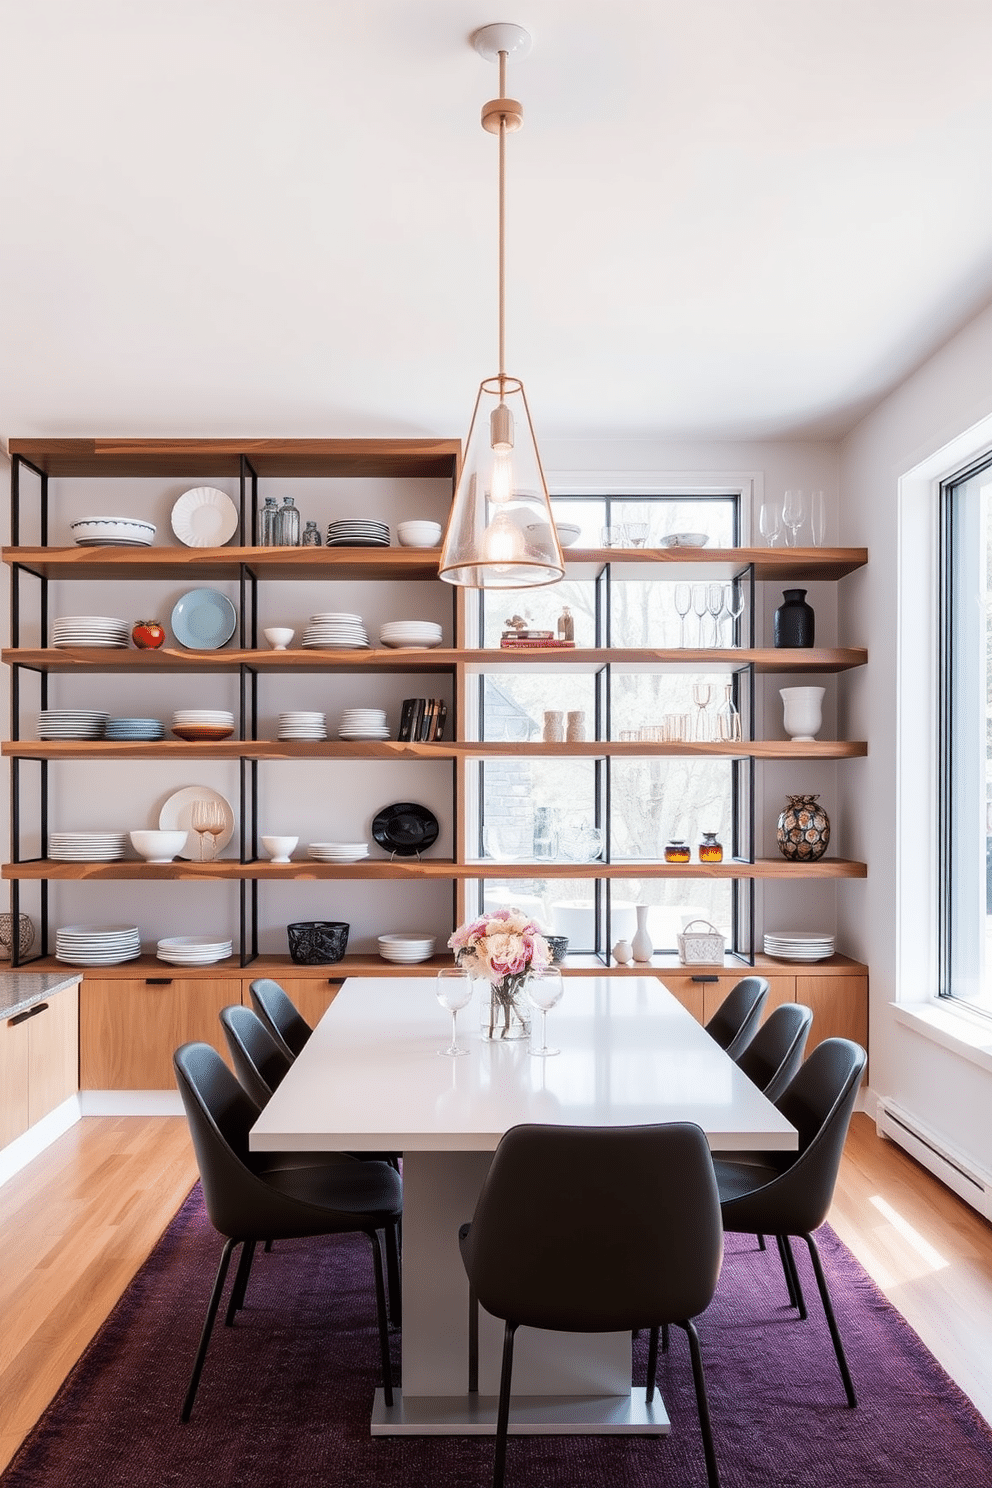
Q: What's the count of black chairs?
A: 7